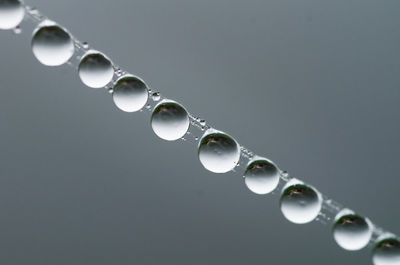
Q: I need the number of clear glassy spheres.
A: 10